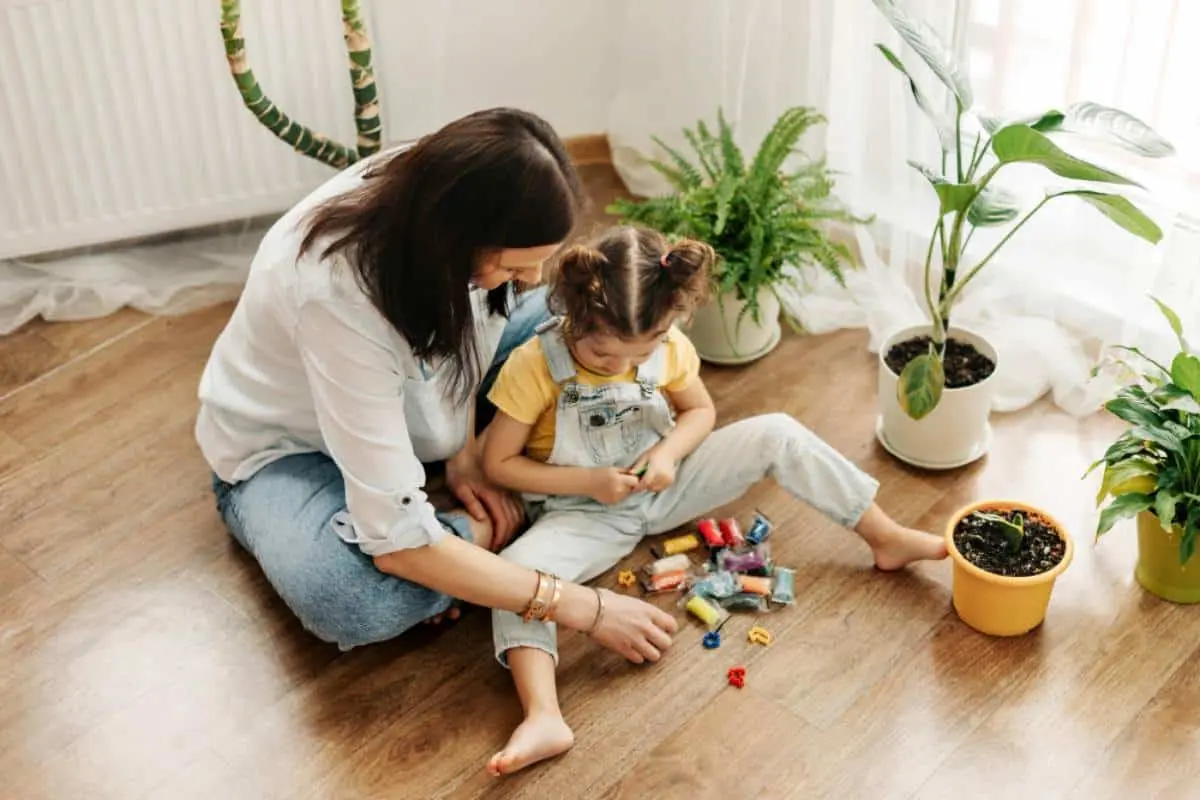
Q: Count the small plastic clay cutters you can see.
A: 4